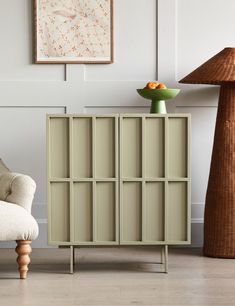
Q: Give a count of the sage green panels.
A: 12